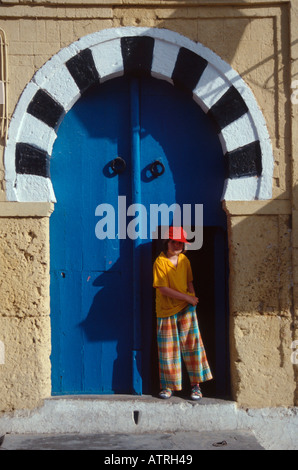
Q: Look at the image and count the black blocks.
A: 7